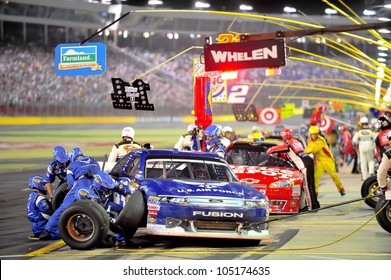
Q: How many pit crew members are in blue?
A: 6